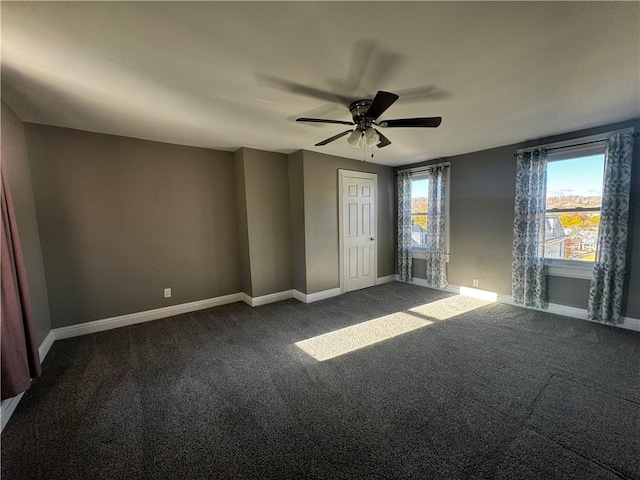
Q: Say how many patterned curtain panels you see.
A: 4